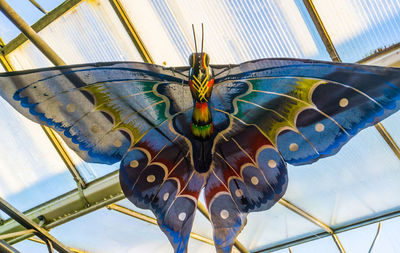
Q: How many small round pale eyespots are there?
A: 14